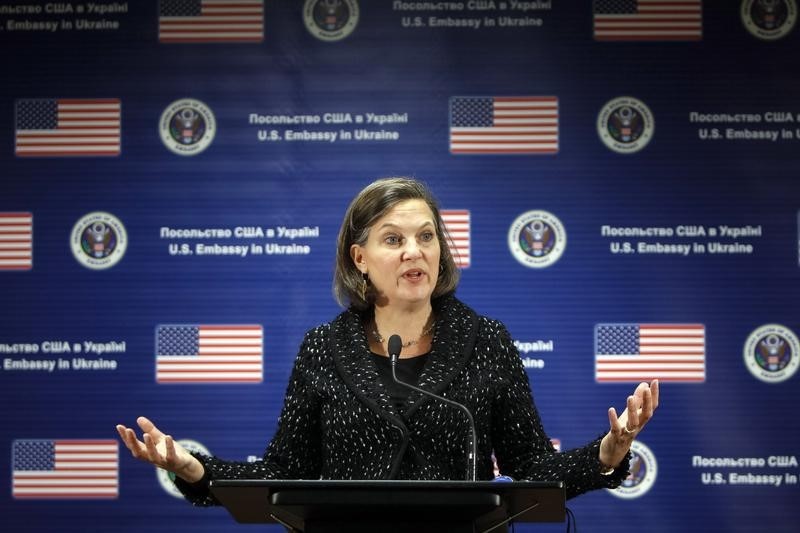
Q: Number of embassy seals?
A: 9